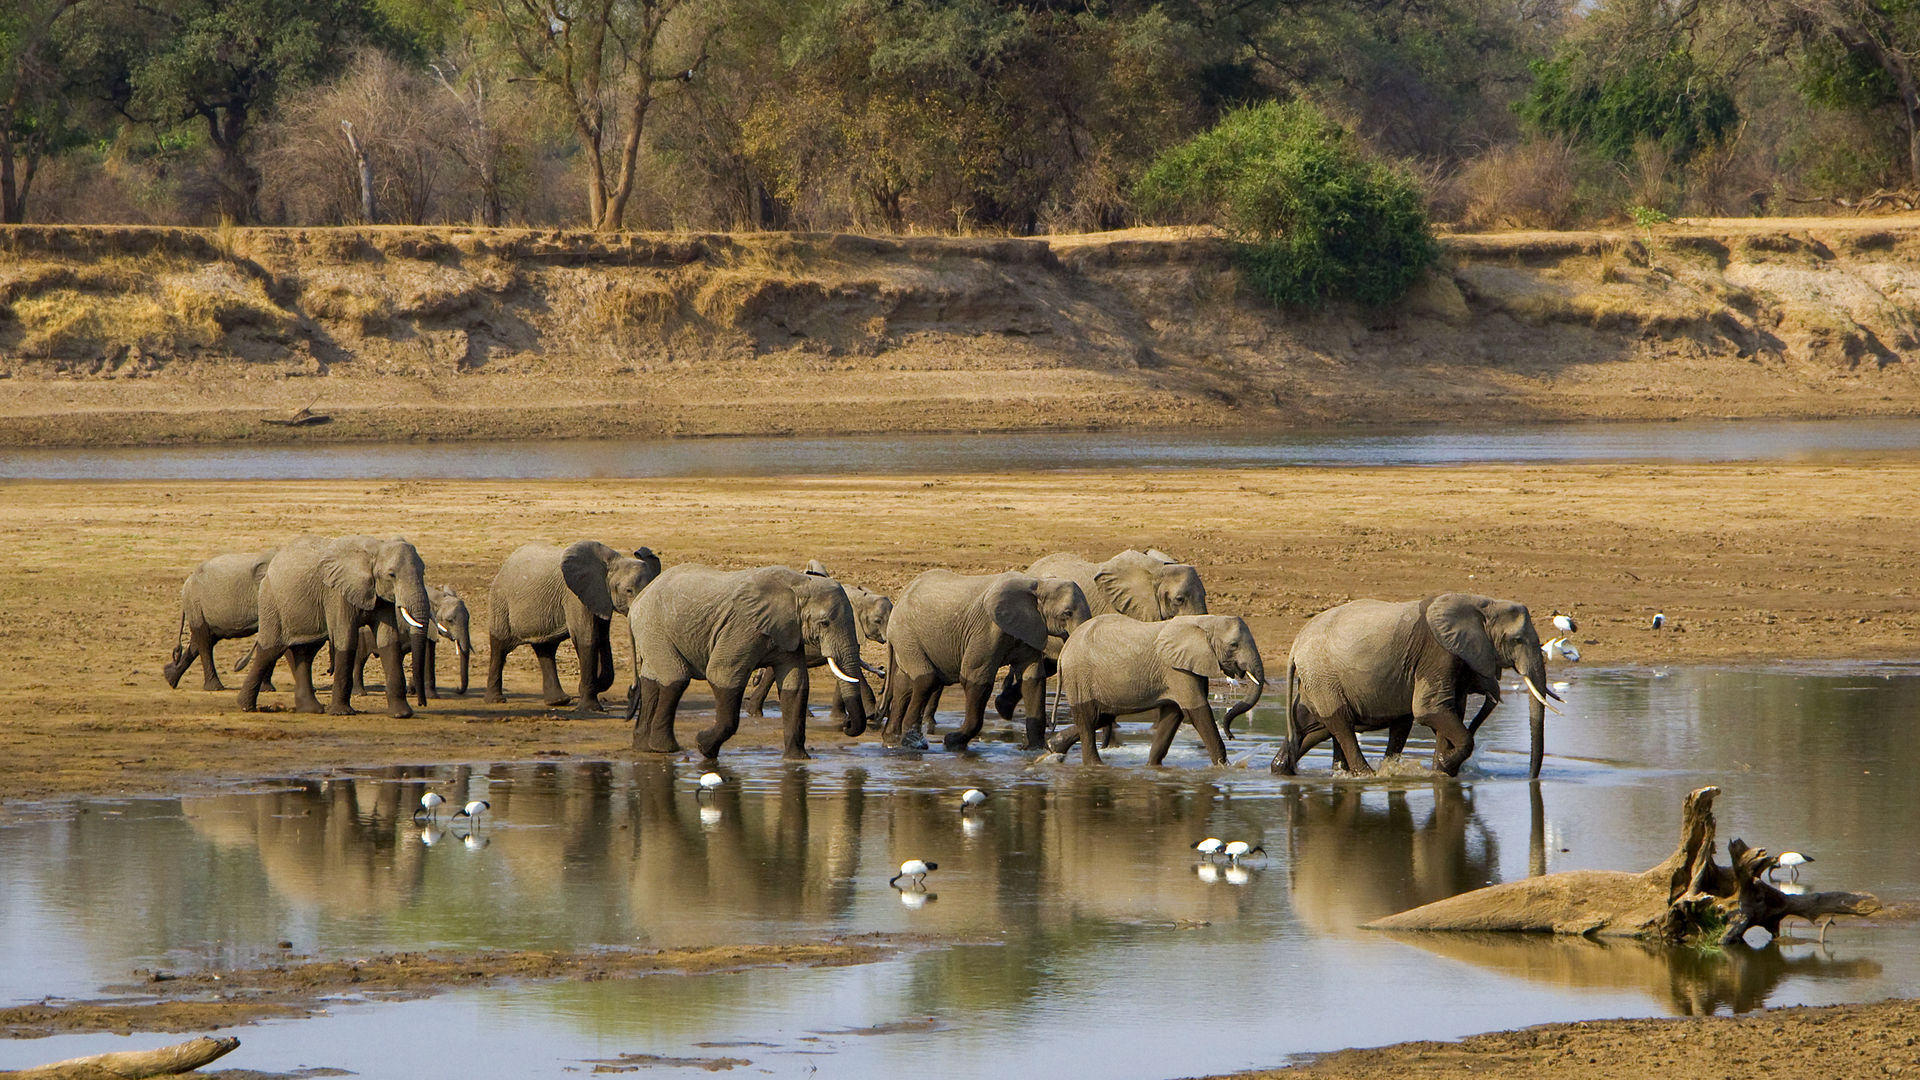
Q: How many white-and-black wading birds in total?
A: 11